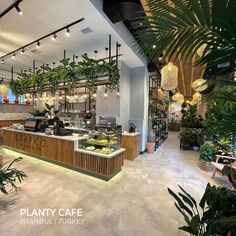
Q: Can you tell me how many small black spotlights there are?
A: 7